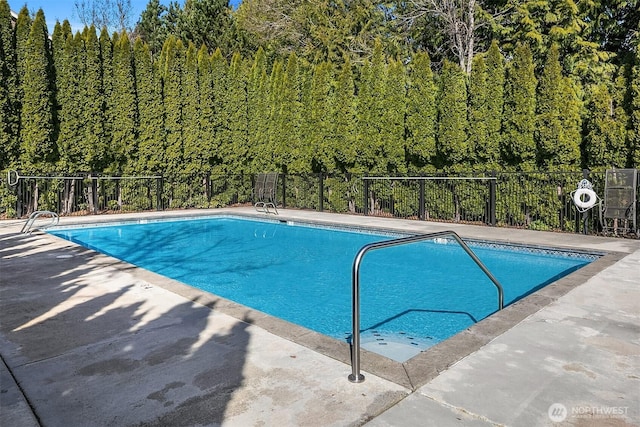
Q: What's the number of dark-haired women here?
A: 0